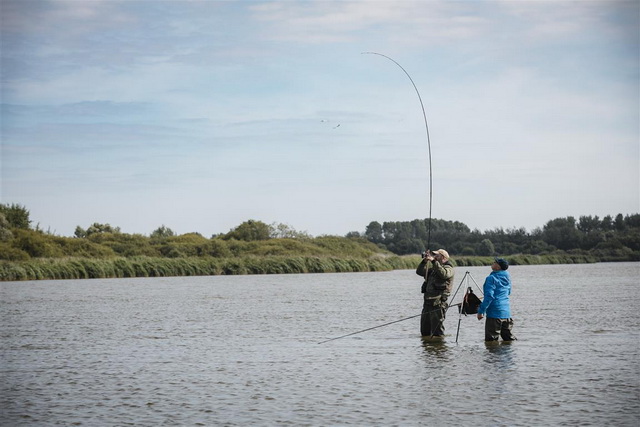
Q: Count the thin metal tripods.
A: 1